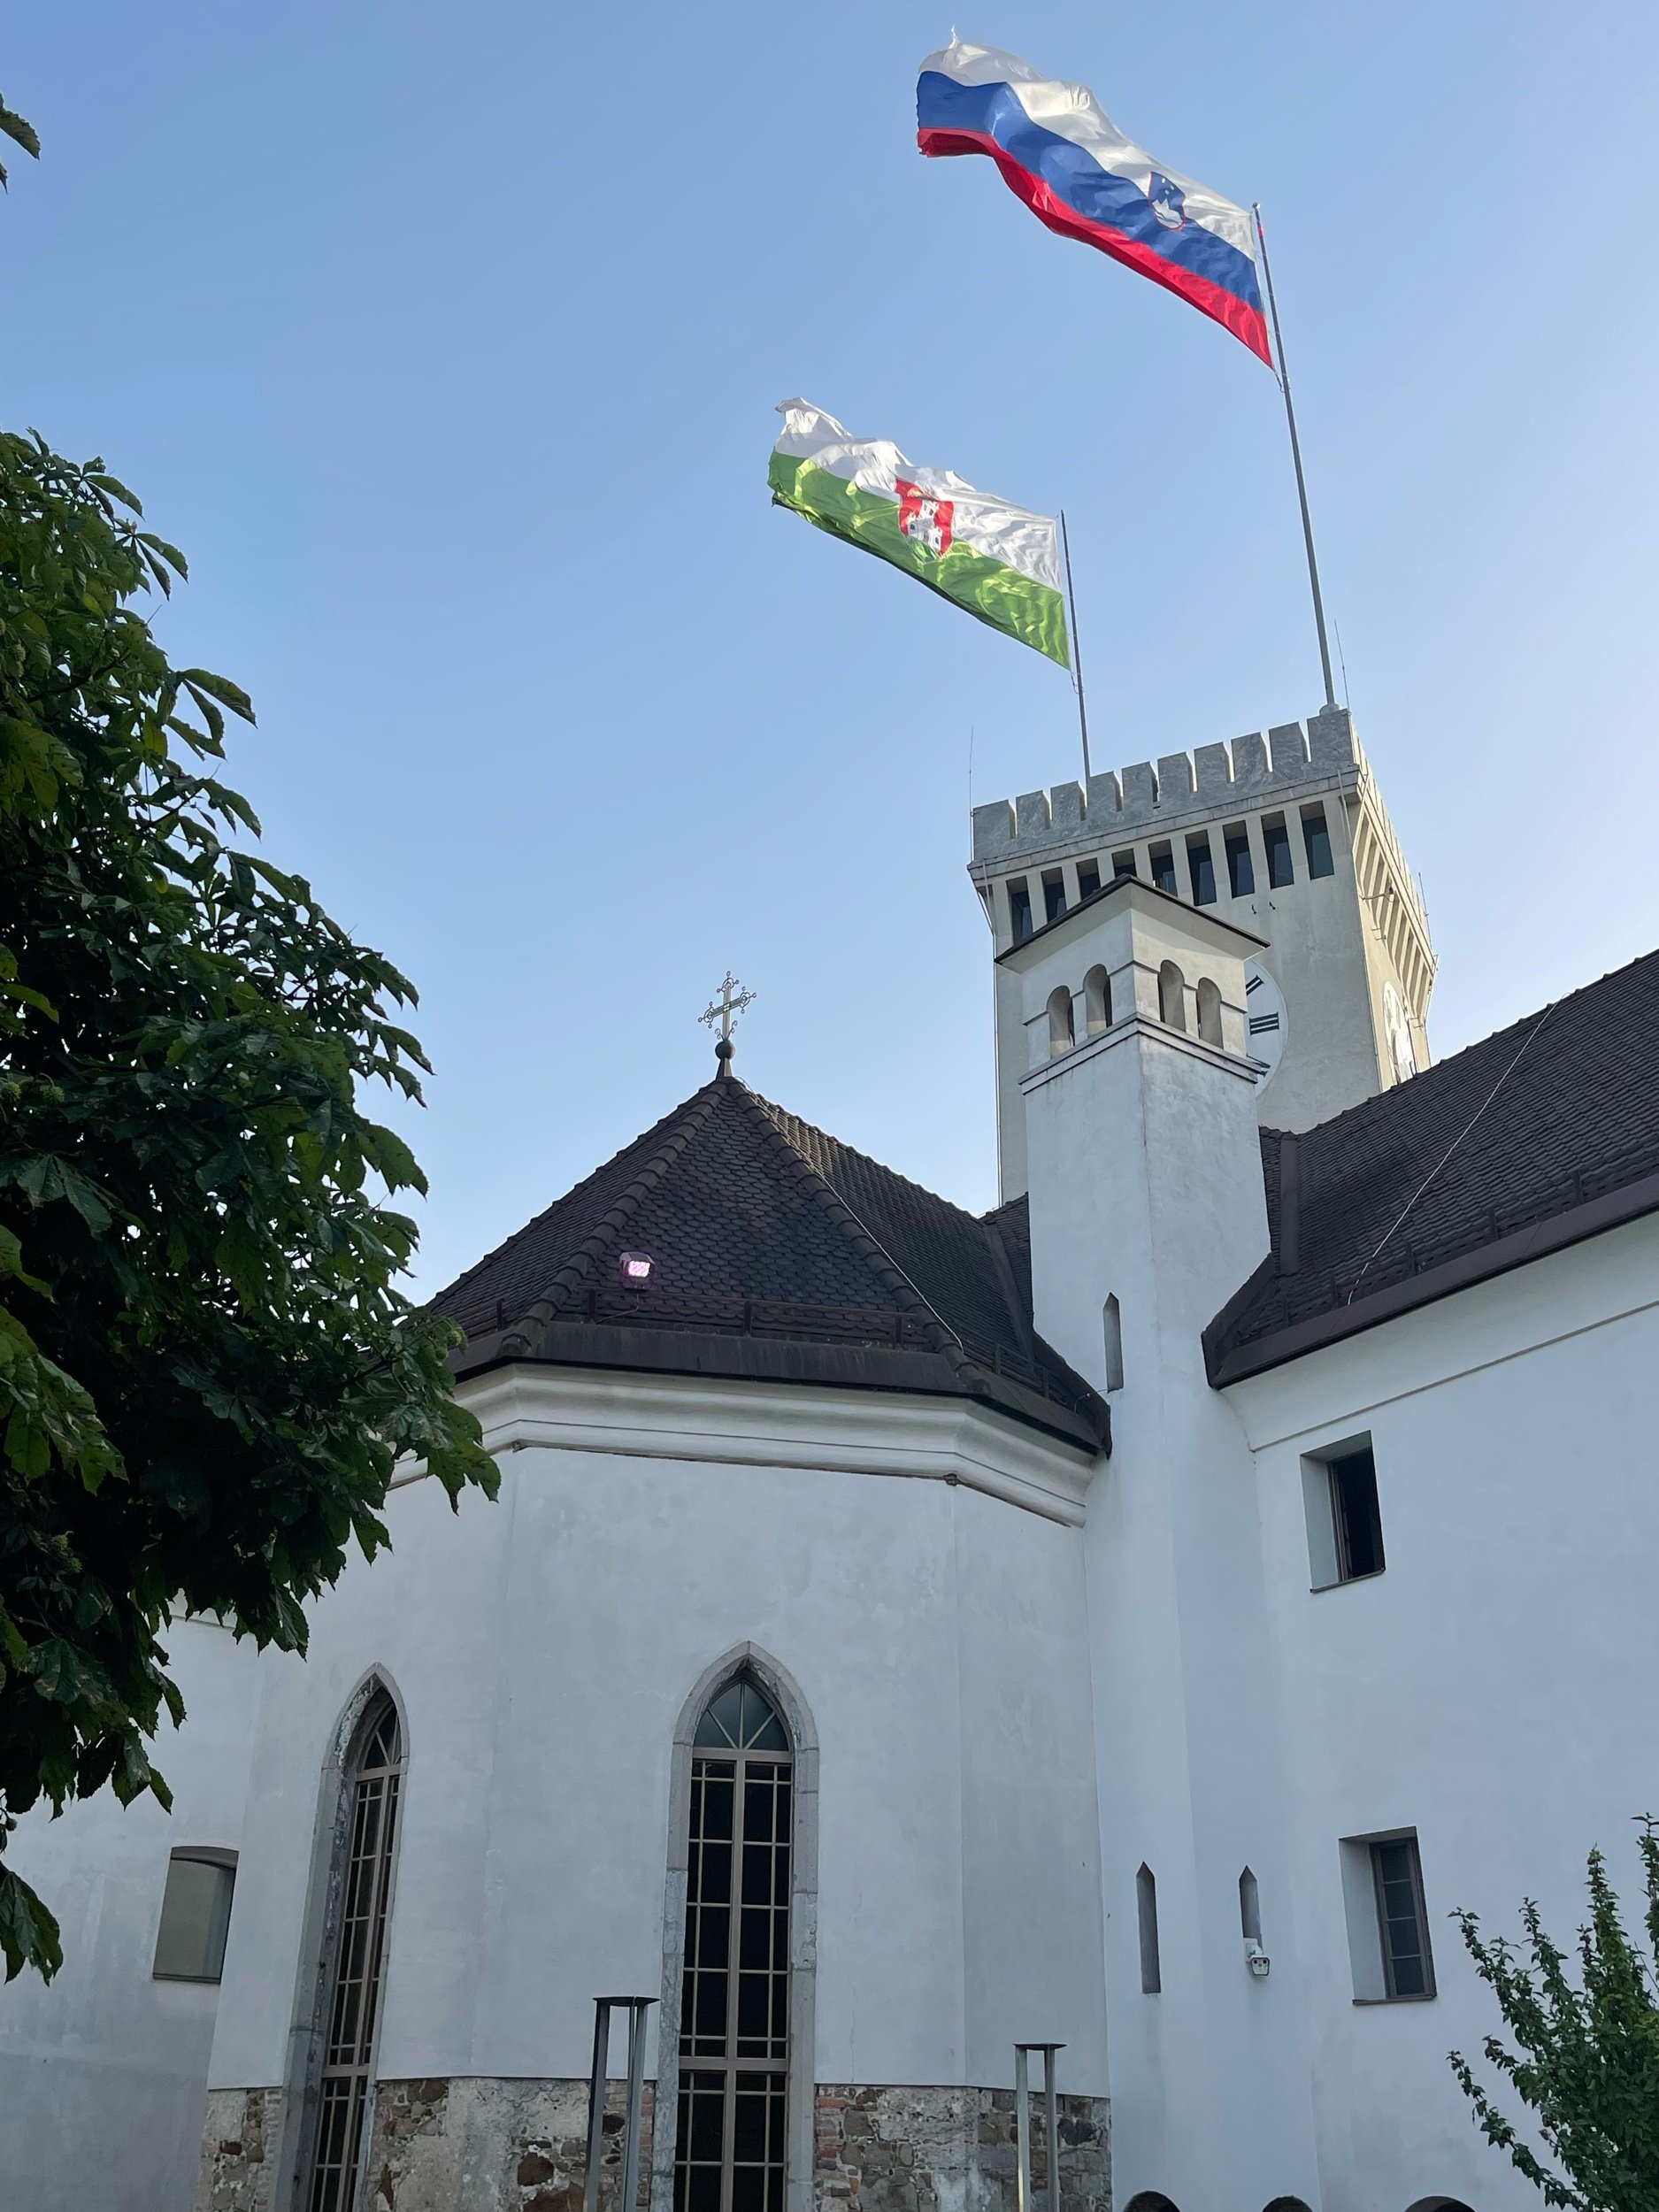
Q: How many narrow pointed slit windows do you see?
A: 3